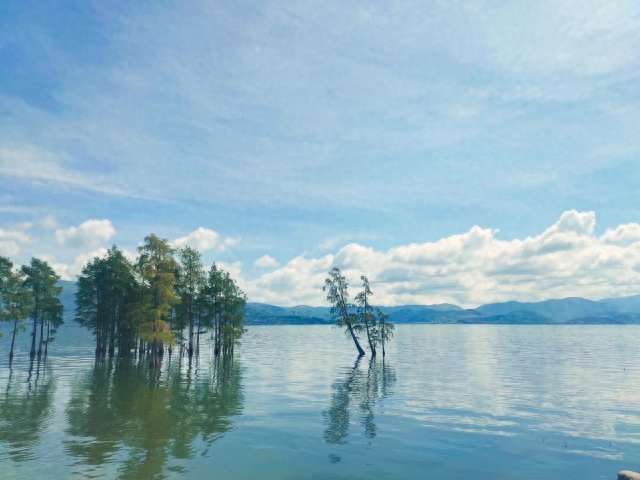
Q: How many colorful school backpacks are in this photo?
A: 0